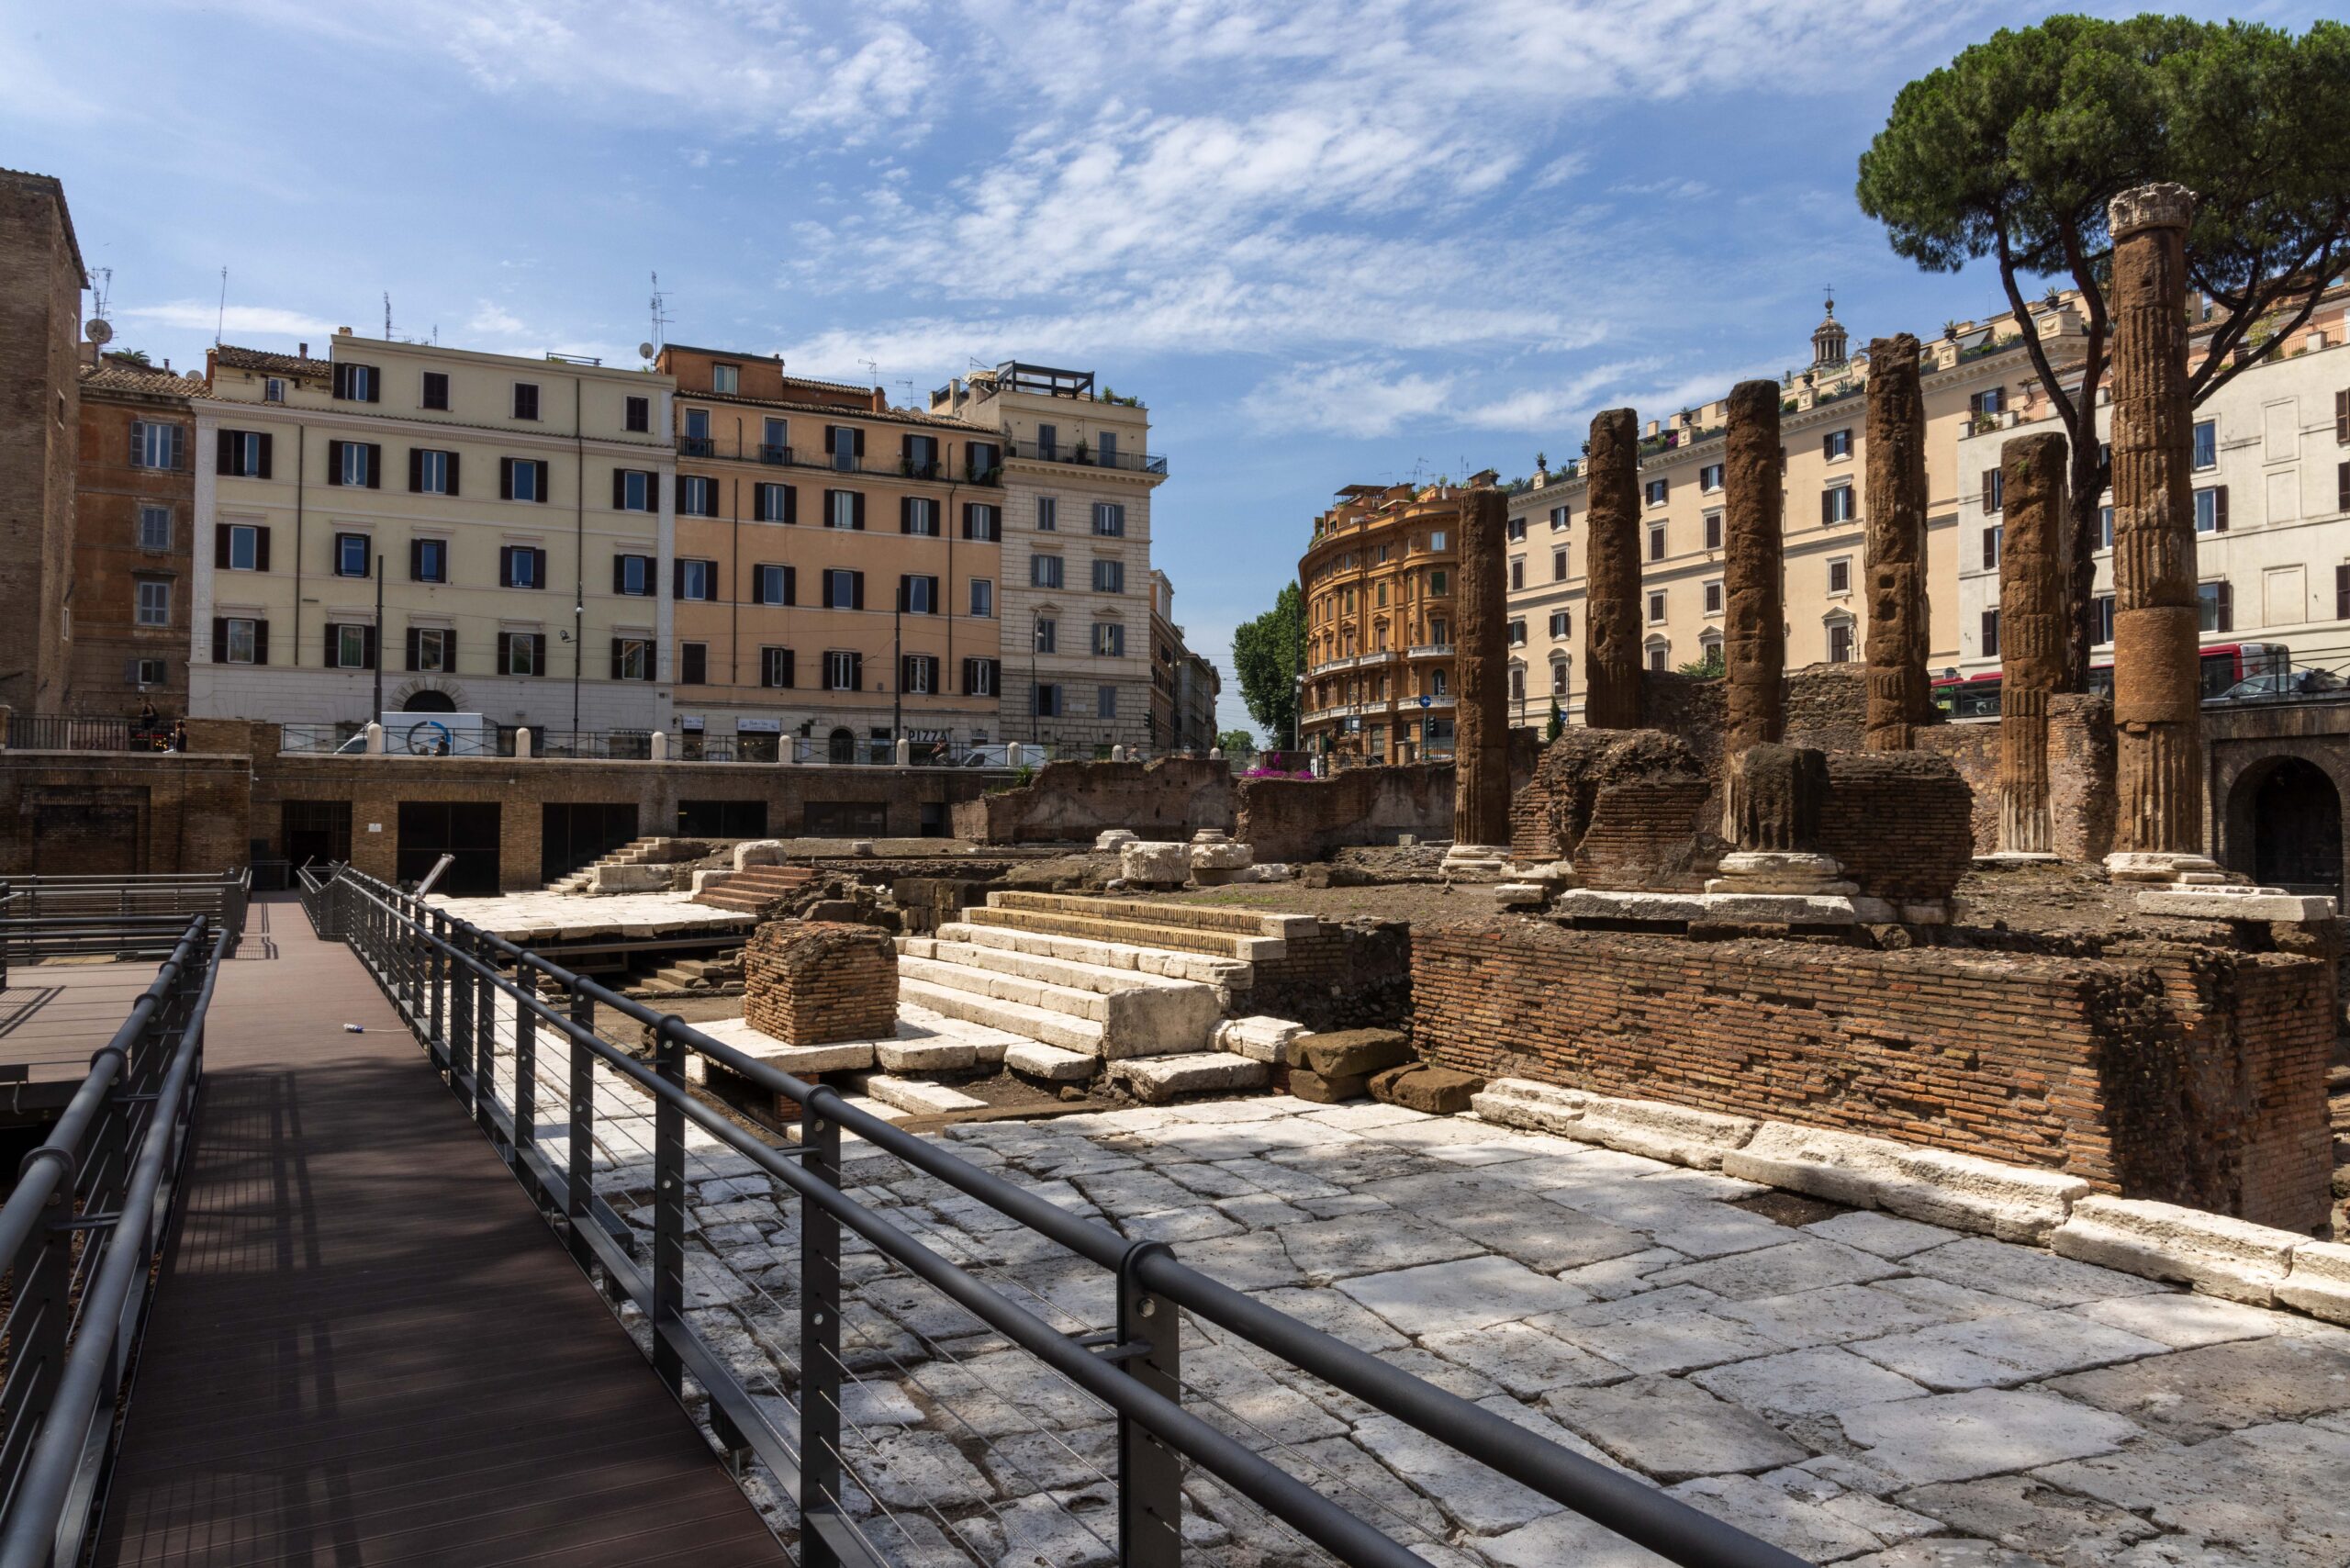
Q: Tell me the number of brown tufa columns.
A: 6